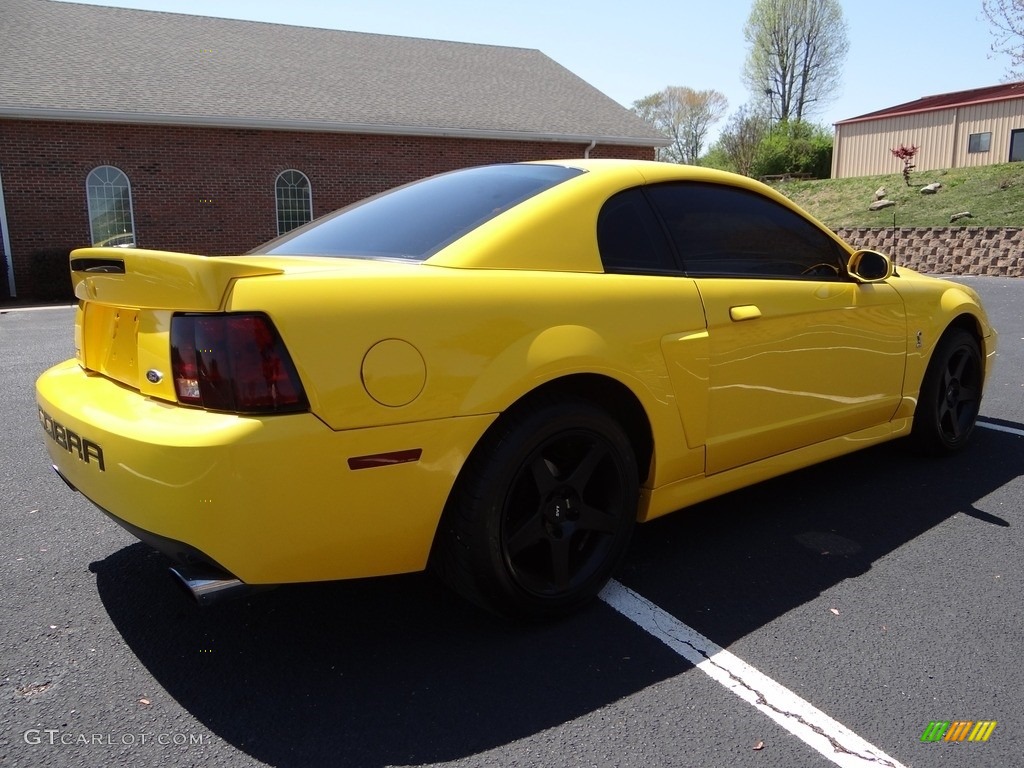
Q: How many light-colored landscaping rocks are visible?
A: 4